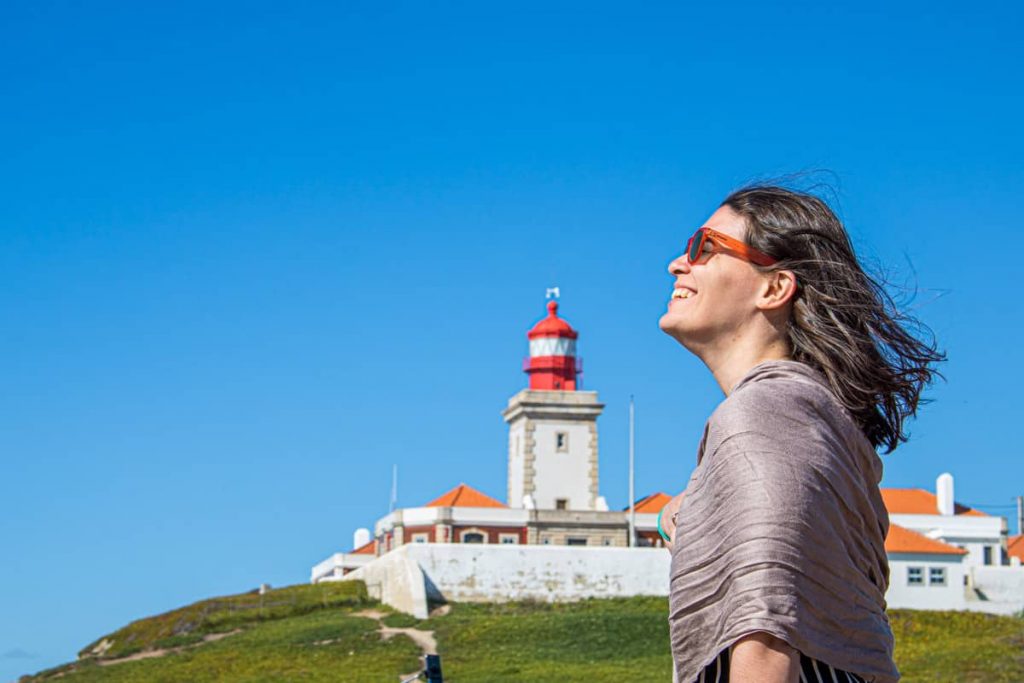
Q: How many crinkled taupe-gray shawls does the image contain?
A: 1